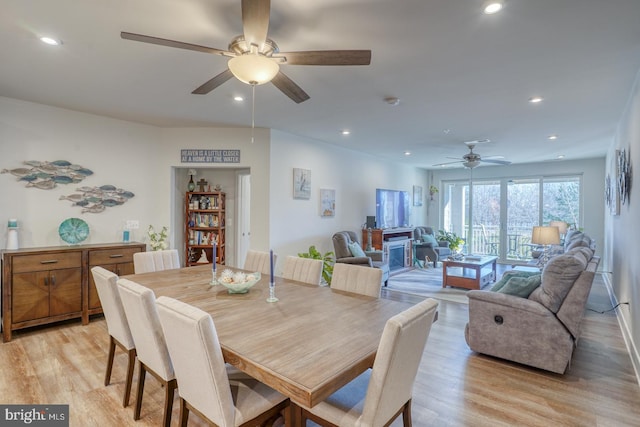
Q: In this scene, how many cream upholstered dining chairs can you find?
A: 8